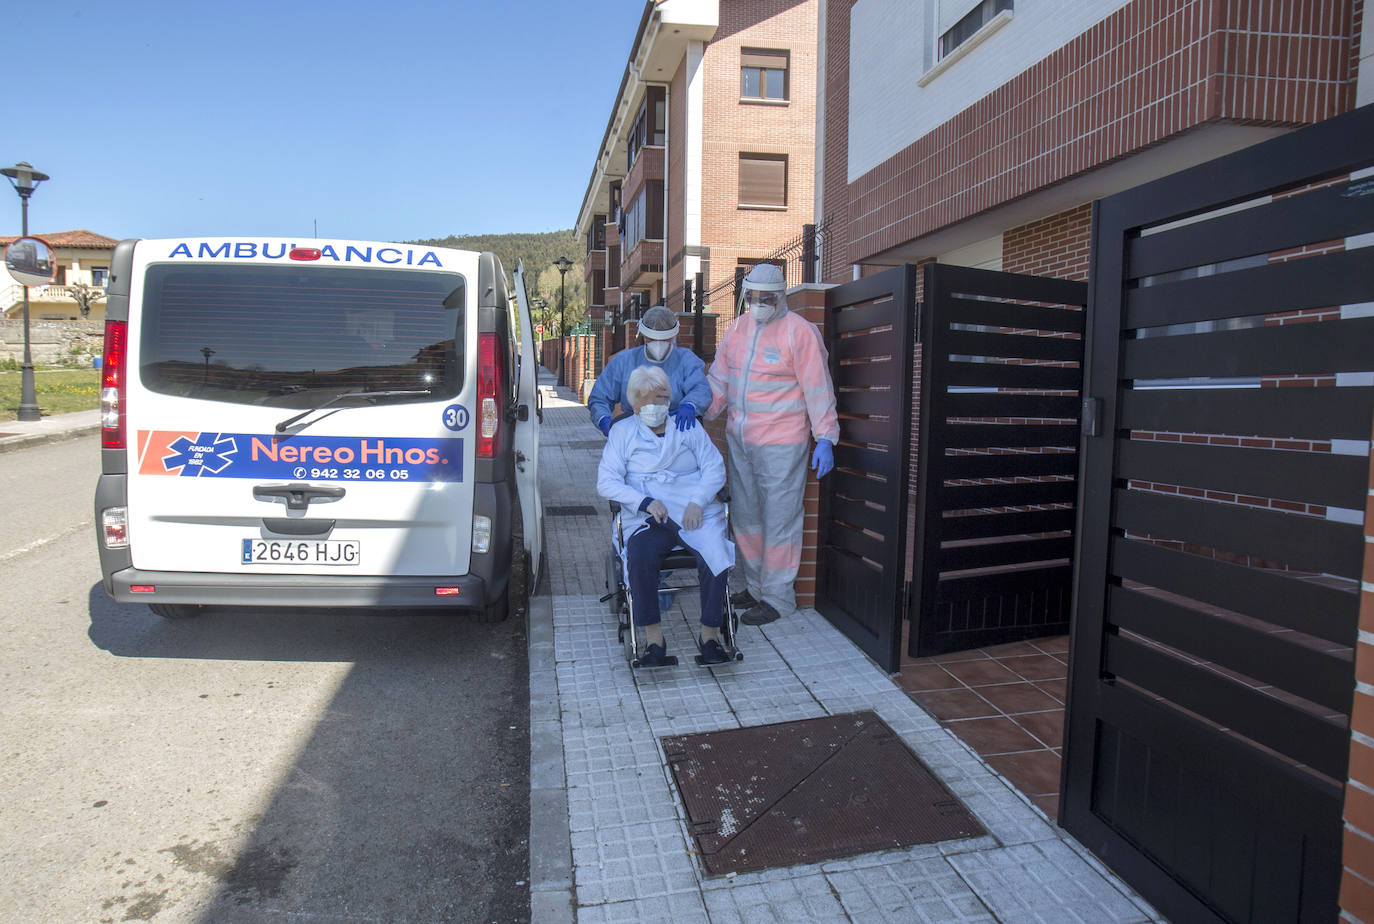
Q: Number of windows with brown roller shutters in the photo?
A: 2